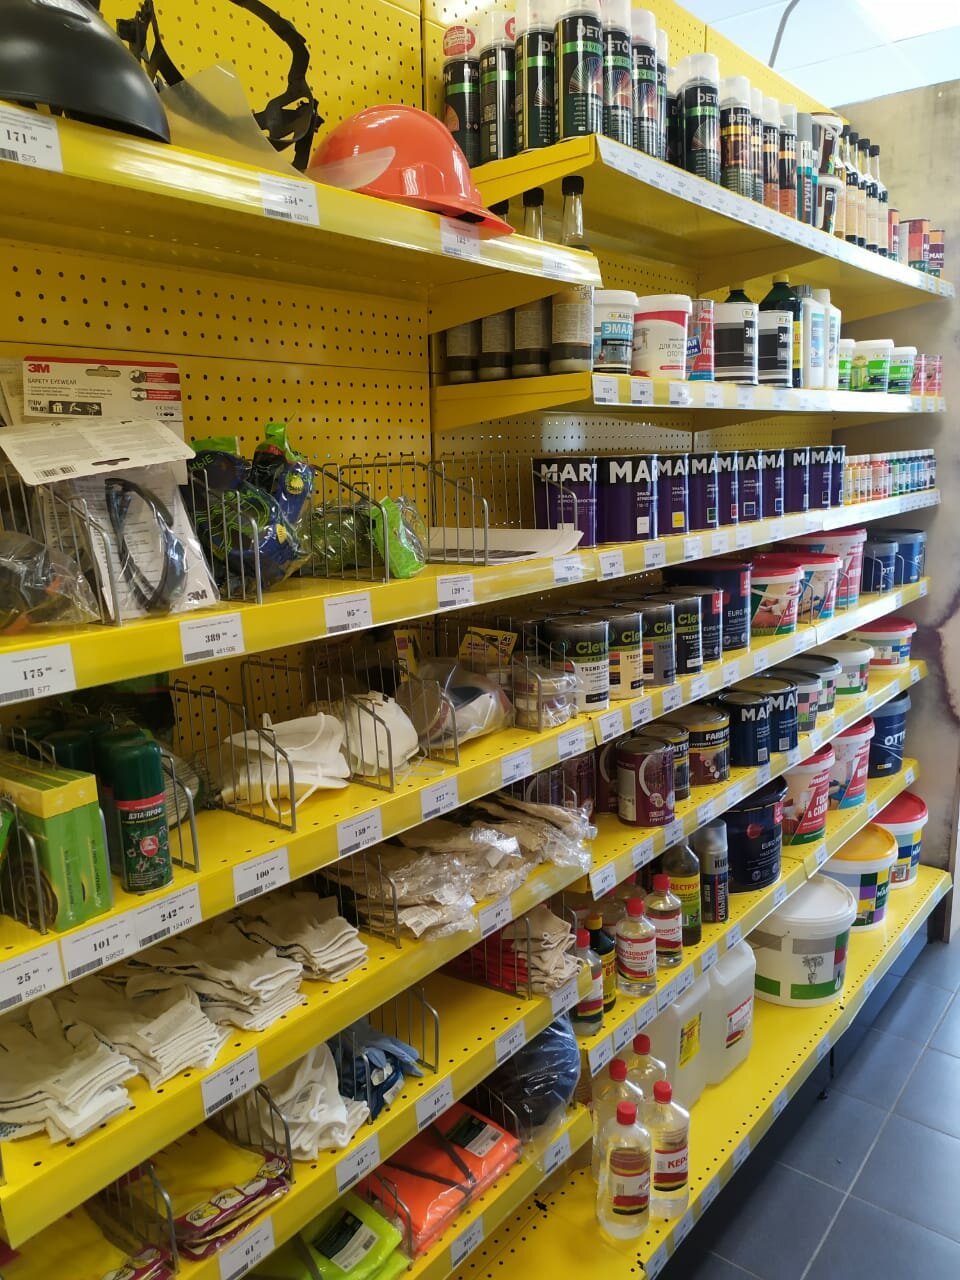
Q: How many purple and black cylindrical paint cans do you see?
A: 10